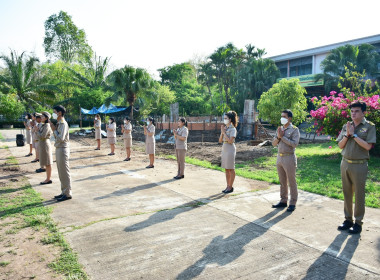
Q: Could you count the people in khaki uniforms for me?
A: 13